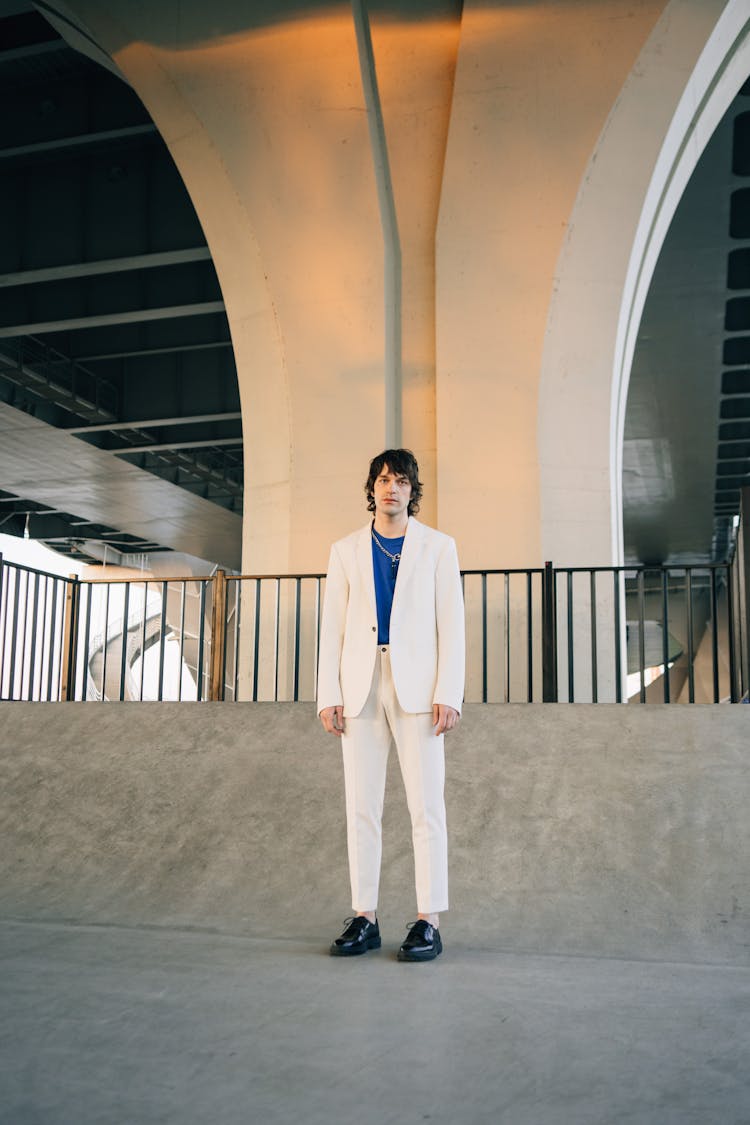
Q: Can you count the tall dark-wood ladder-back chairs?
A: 0